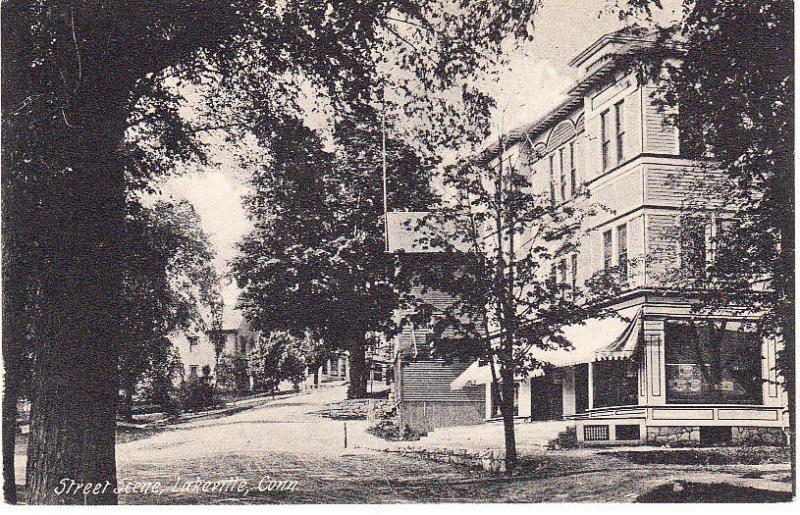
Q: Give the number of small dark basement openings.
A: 3